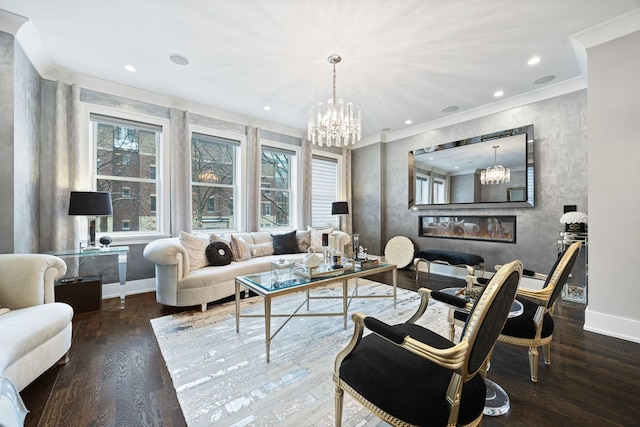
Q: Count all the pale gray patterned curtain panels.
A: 5